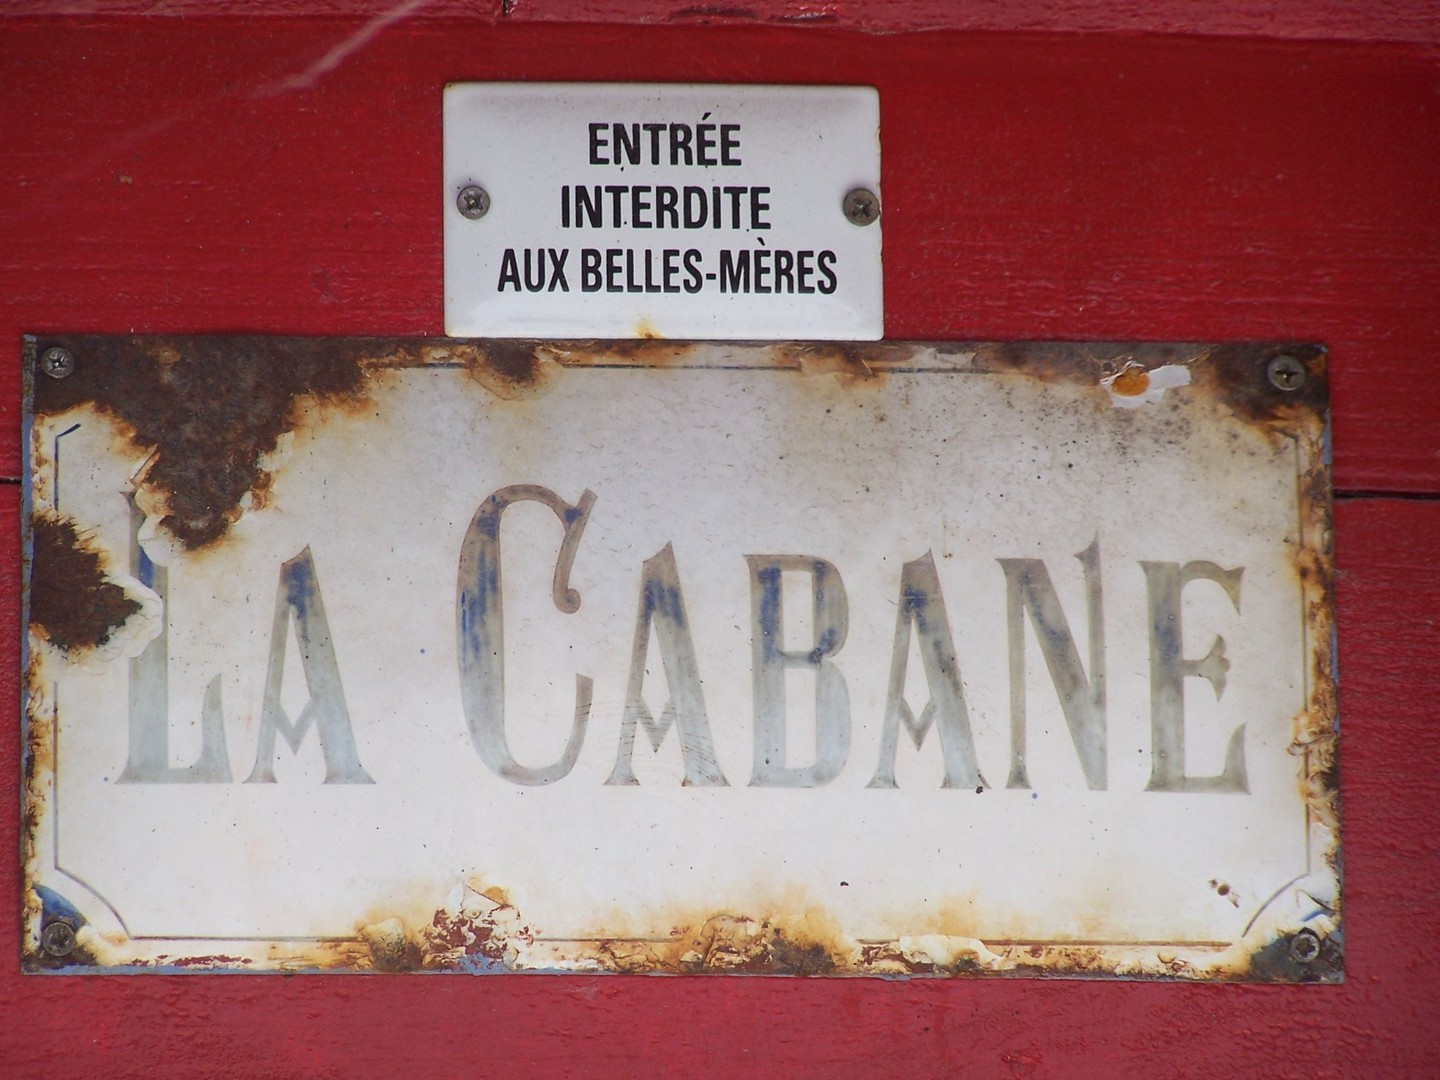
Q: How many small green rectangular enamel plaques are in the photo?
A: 0